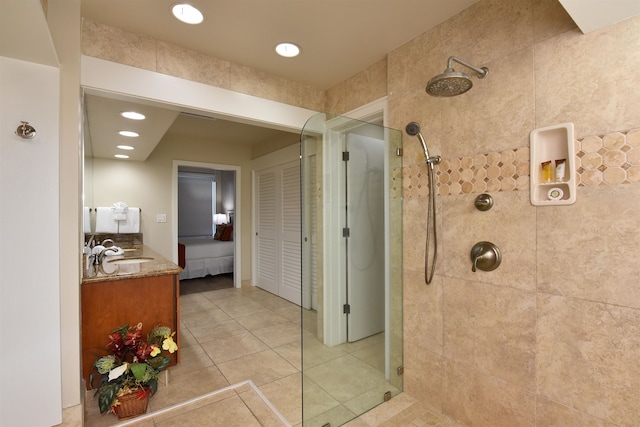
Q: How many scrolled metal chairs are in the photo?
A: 0